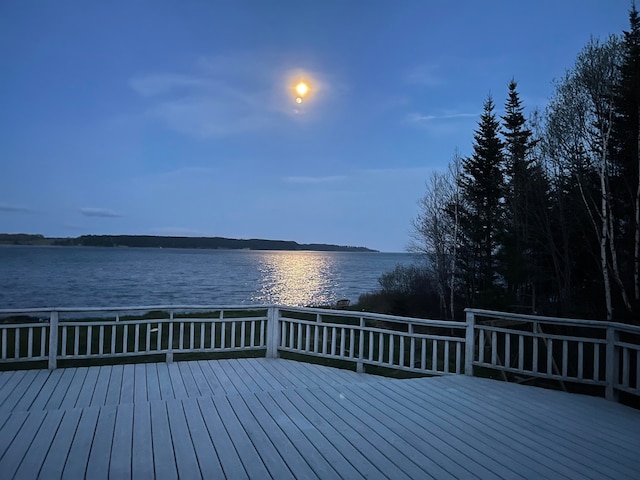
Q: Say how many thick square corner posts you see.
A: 4